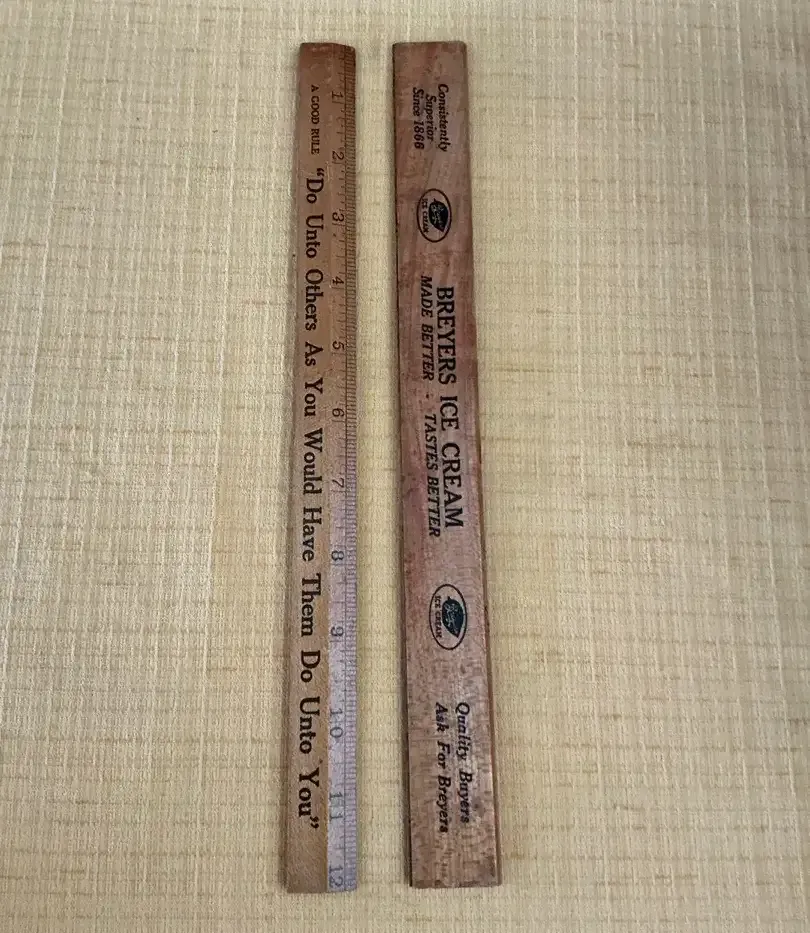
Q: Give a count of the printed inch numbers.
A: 12